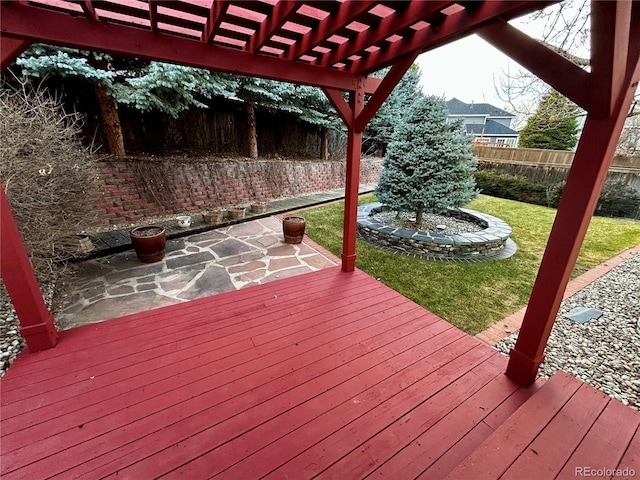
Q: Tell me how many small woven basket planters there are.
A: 3